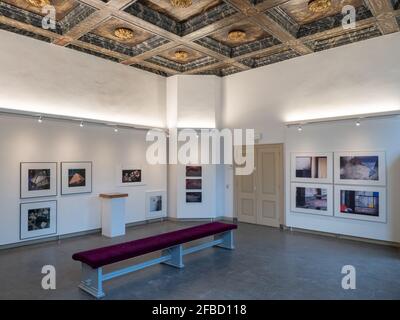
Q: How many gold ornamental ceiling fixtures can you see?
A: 6